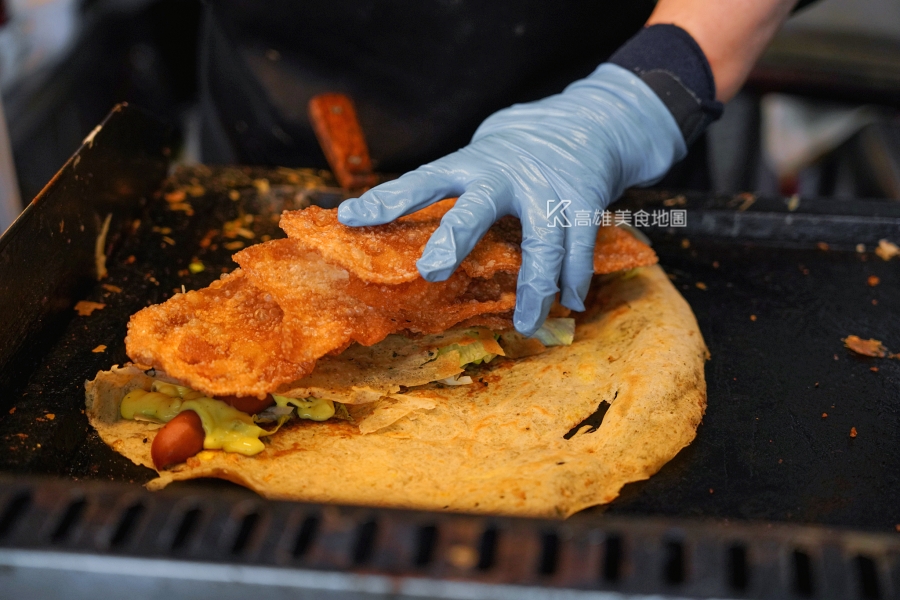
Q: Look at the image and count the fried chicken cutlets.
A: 3